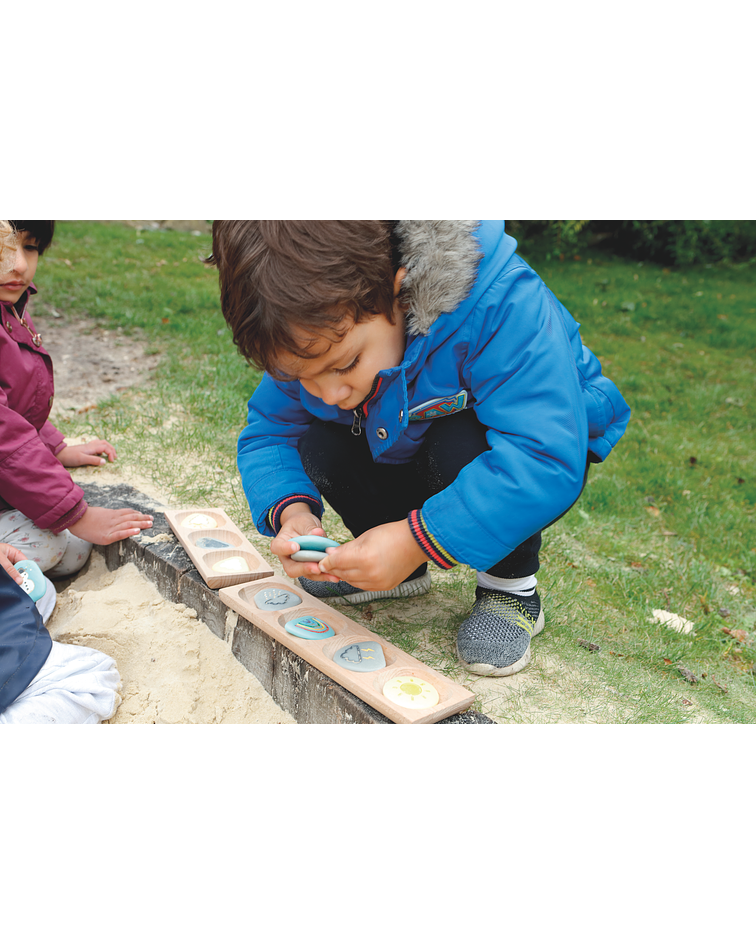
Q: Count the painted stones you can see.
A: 10